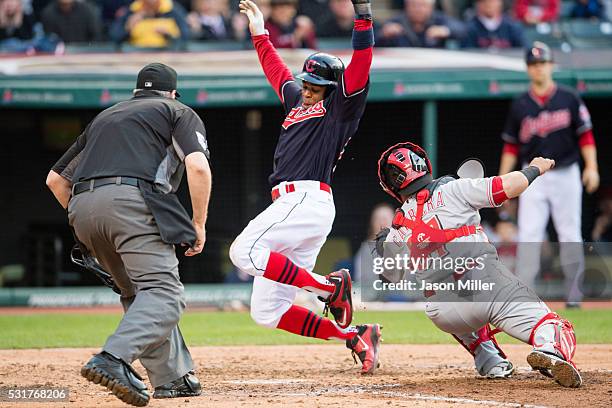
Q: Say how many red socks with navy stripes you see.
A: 2